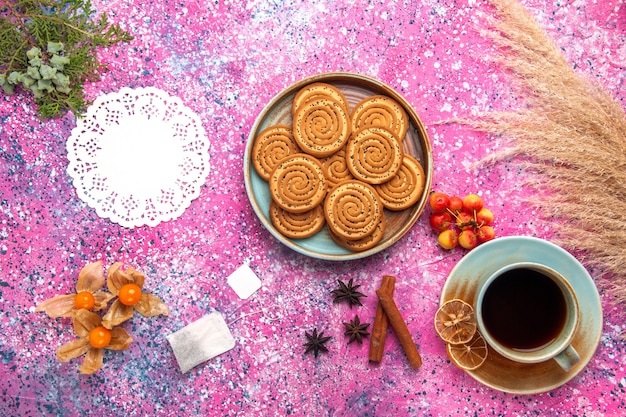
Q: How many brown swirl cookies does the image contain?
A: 11